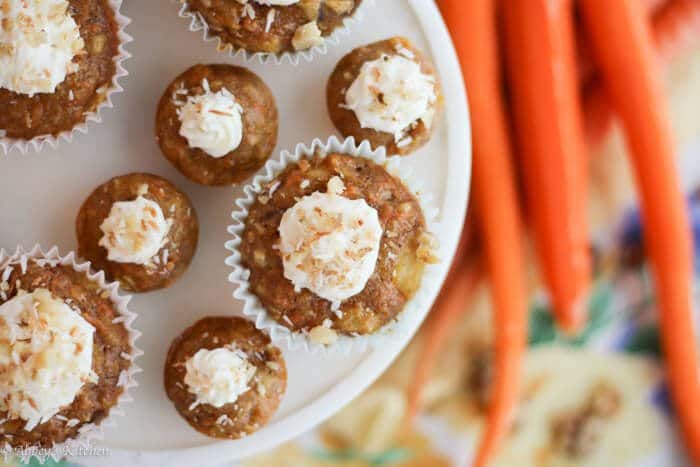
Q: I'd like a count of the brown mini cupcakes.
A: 4